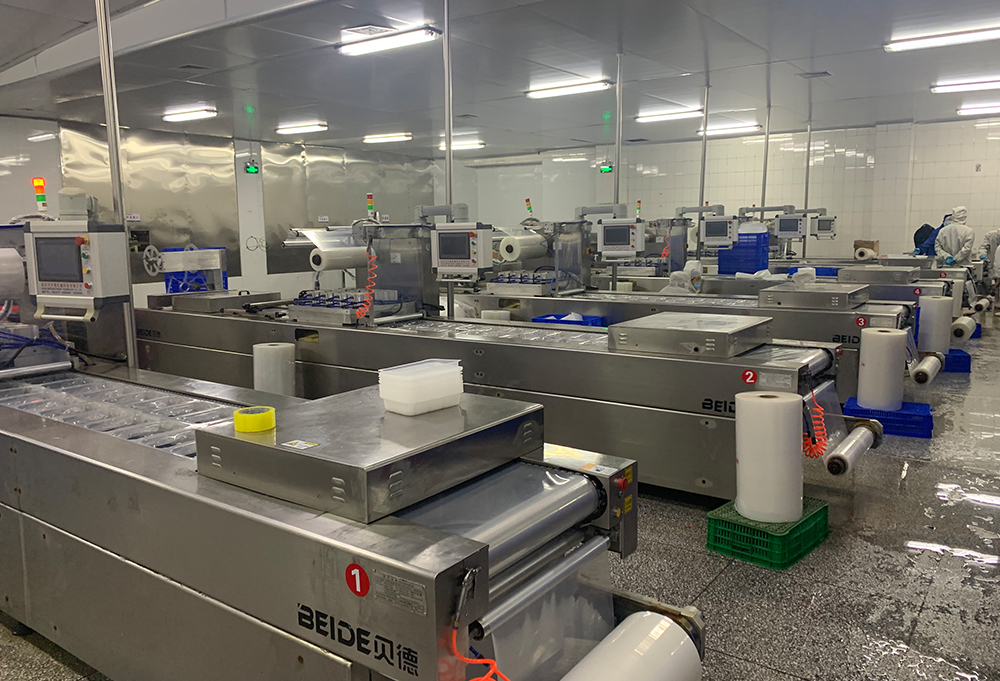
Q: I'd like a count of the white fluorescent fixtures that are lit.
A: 11